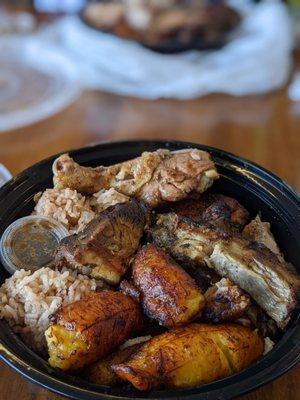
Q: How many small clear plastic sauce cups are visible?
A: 1